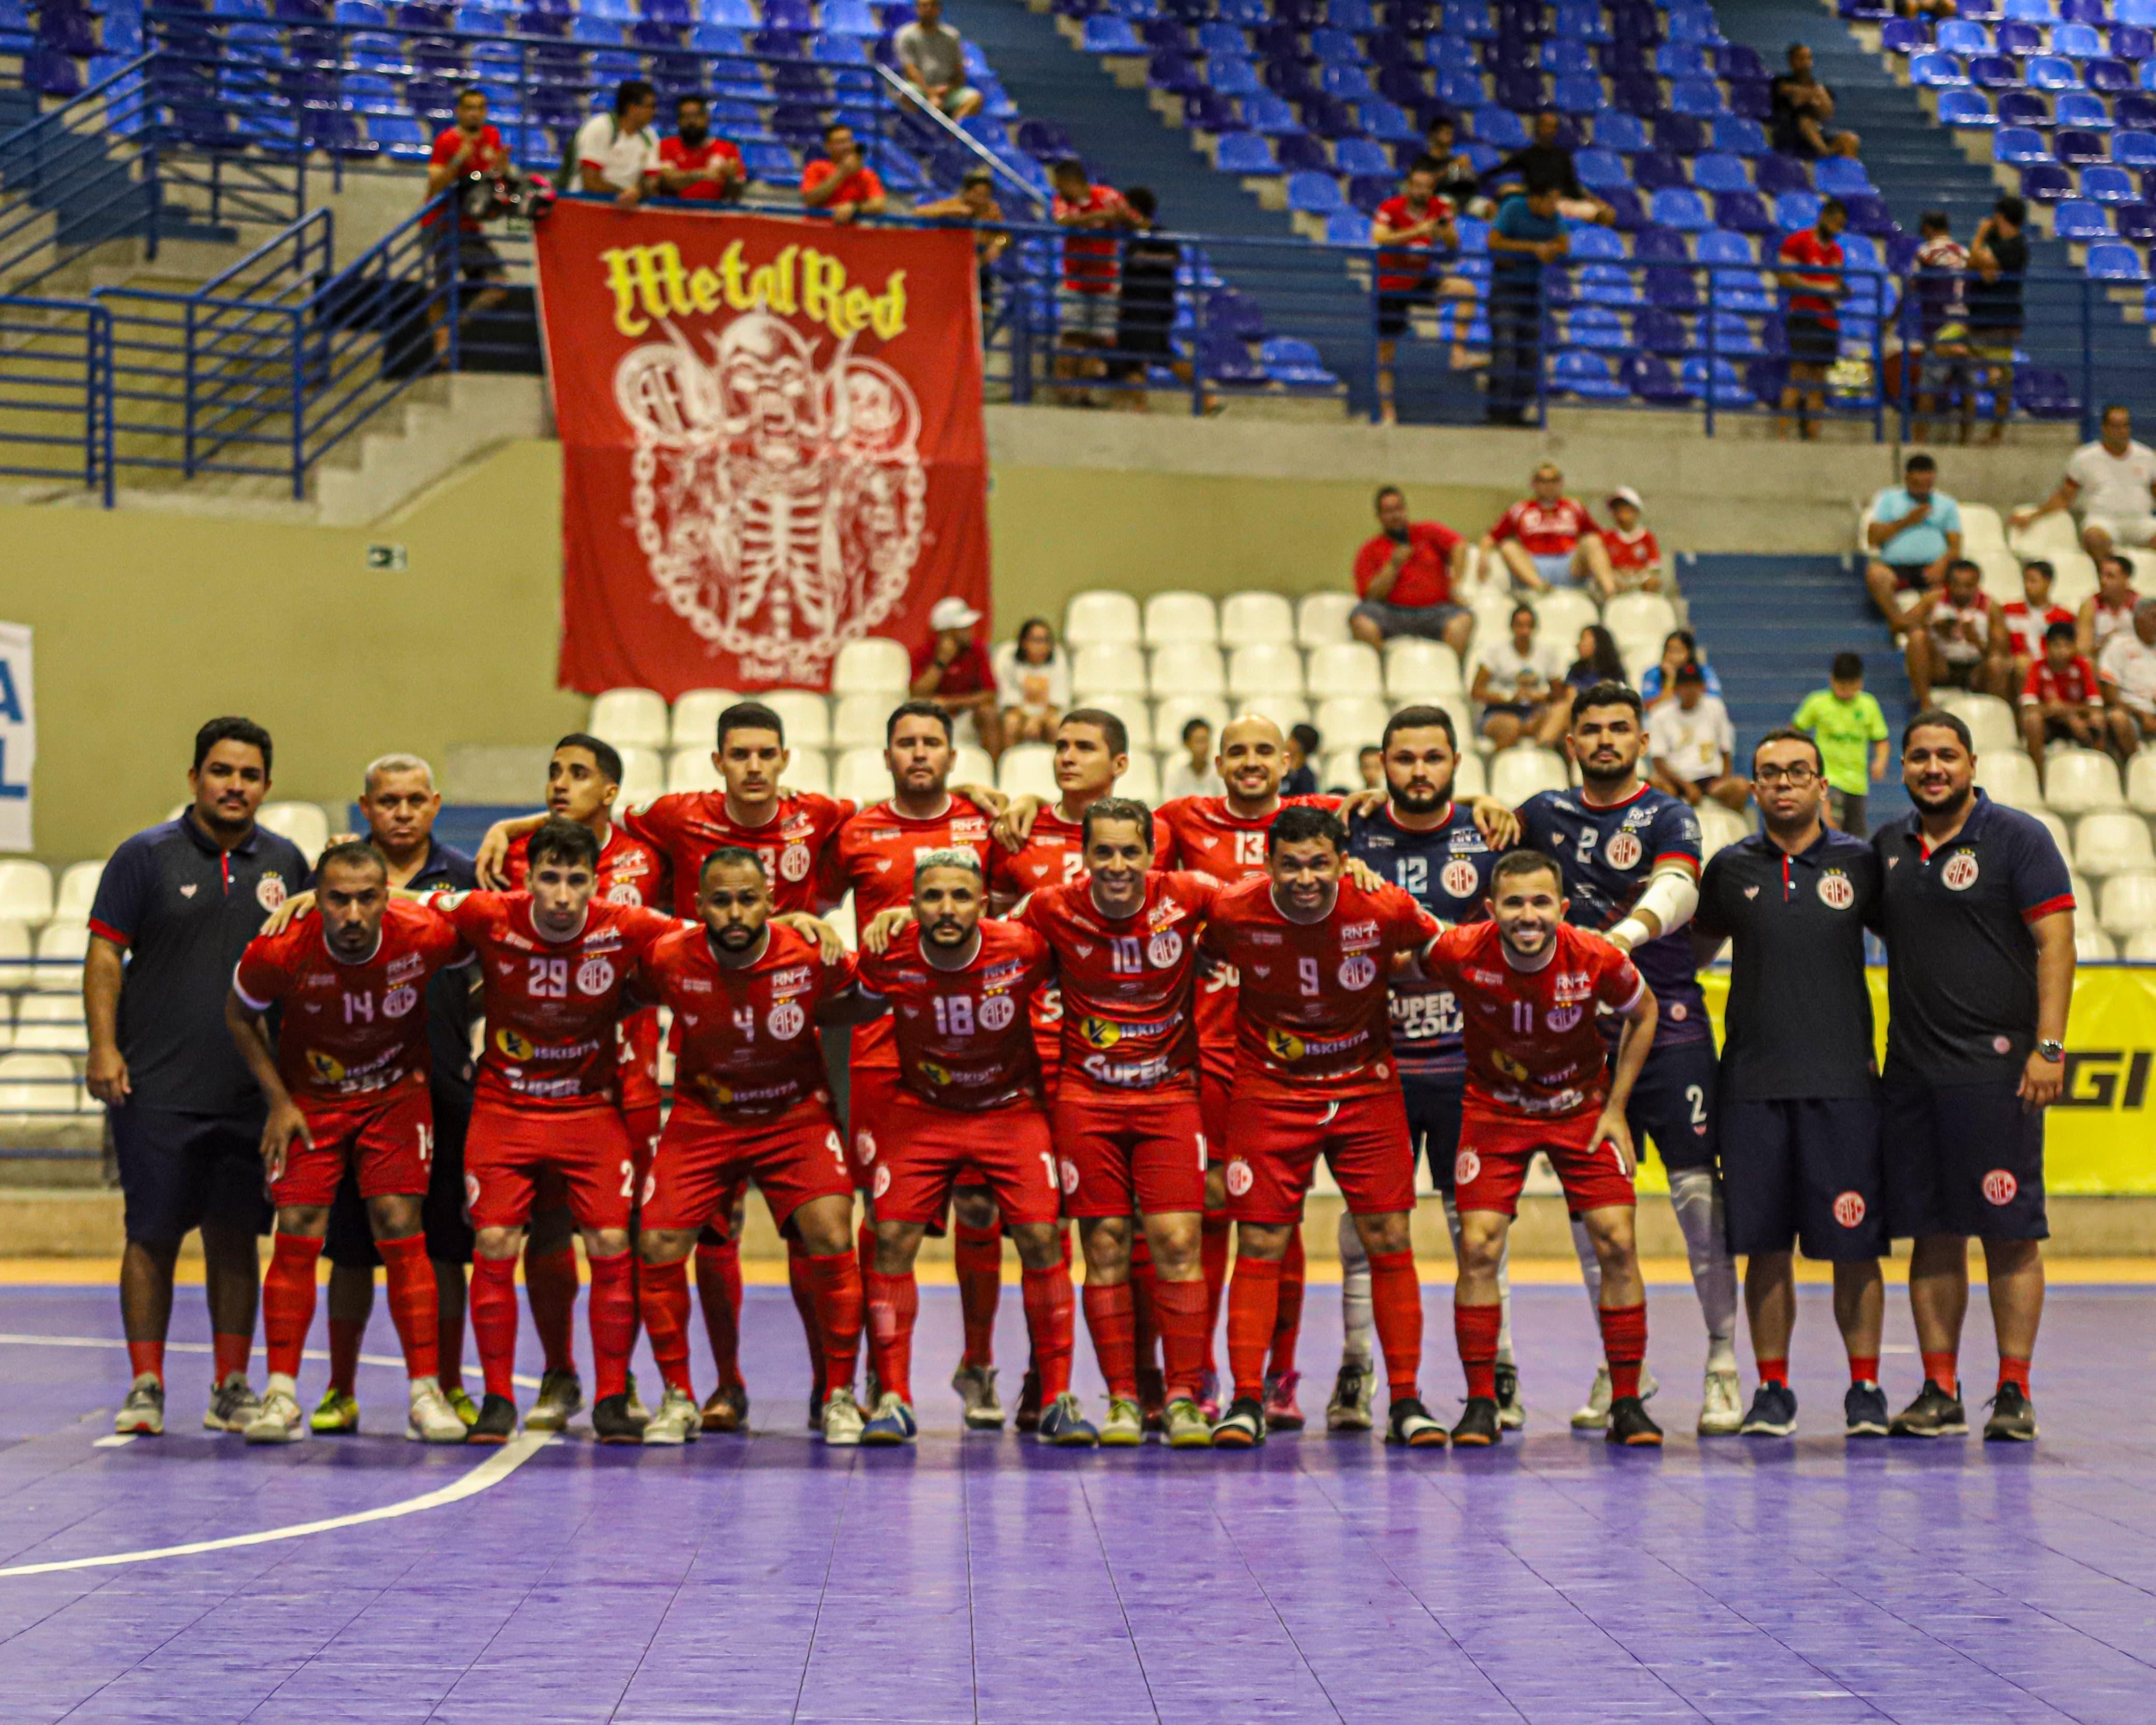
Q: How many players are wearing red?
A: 12